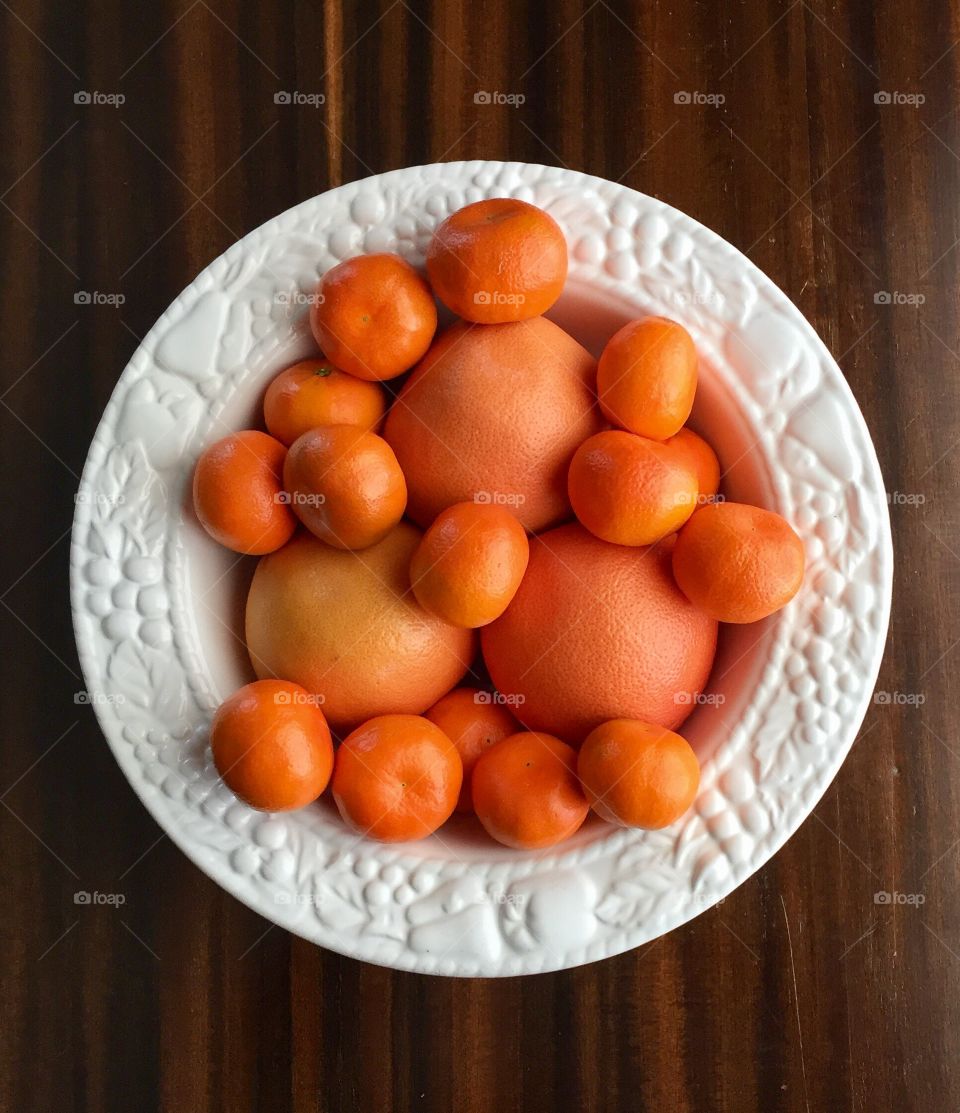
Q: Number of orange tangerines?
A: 15